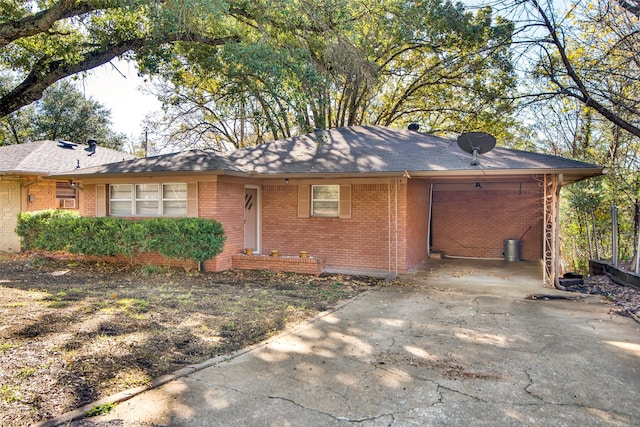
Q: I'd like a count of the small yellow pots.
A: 3